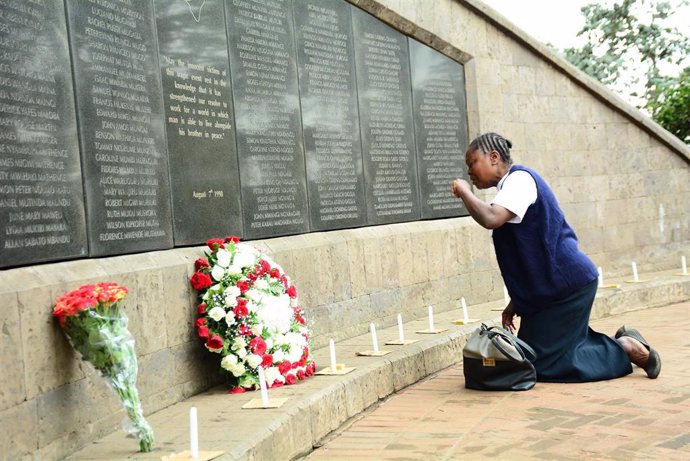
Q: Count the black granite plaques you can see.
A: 7